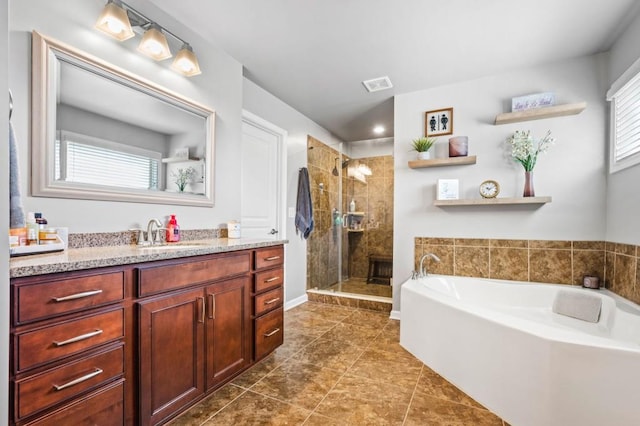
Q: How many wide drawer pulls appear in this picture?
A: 3